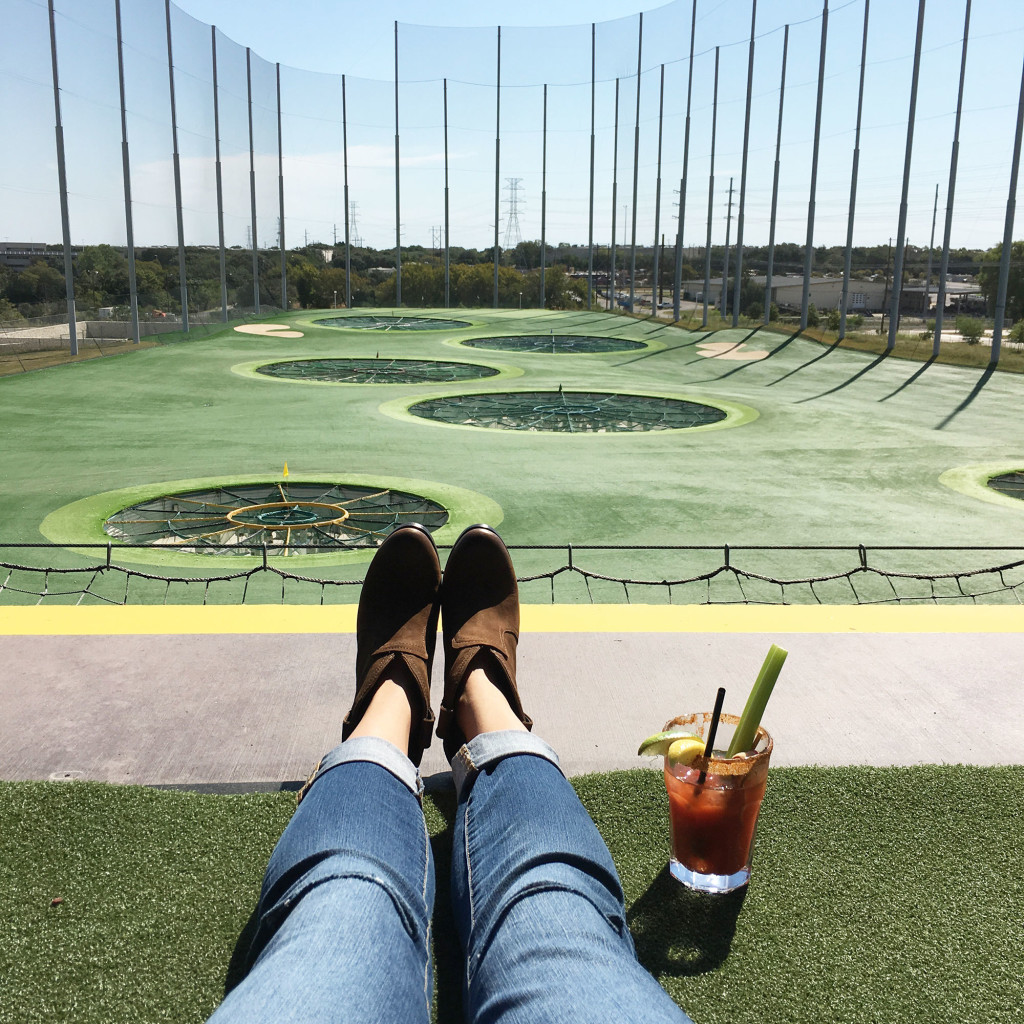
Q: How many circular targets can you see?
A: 6